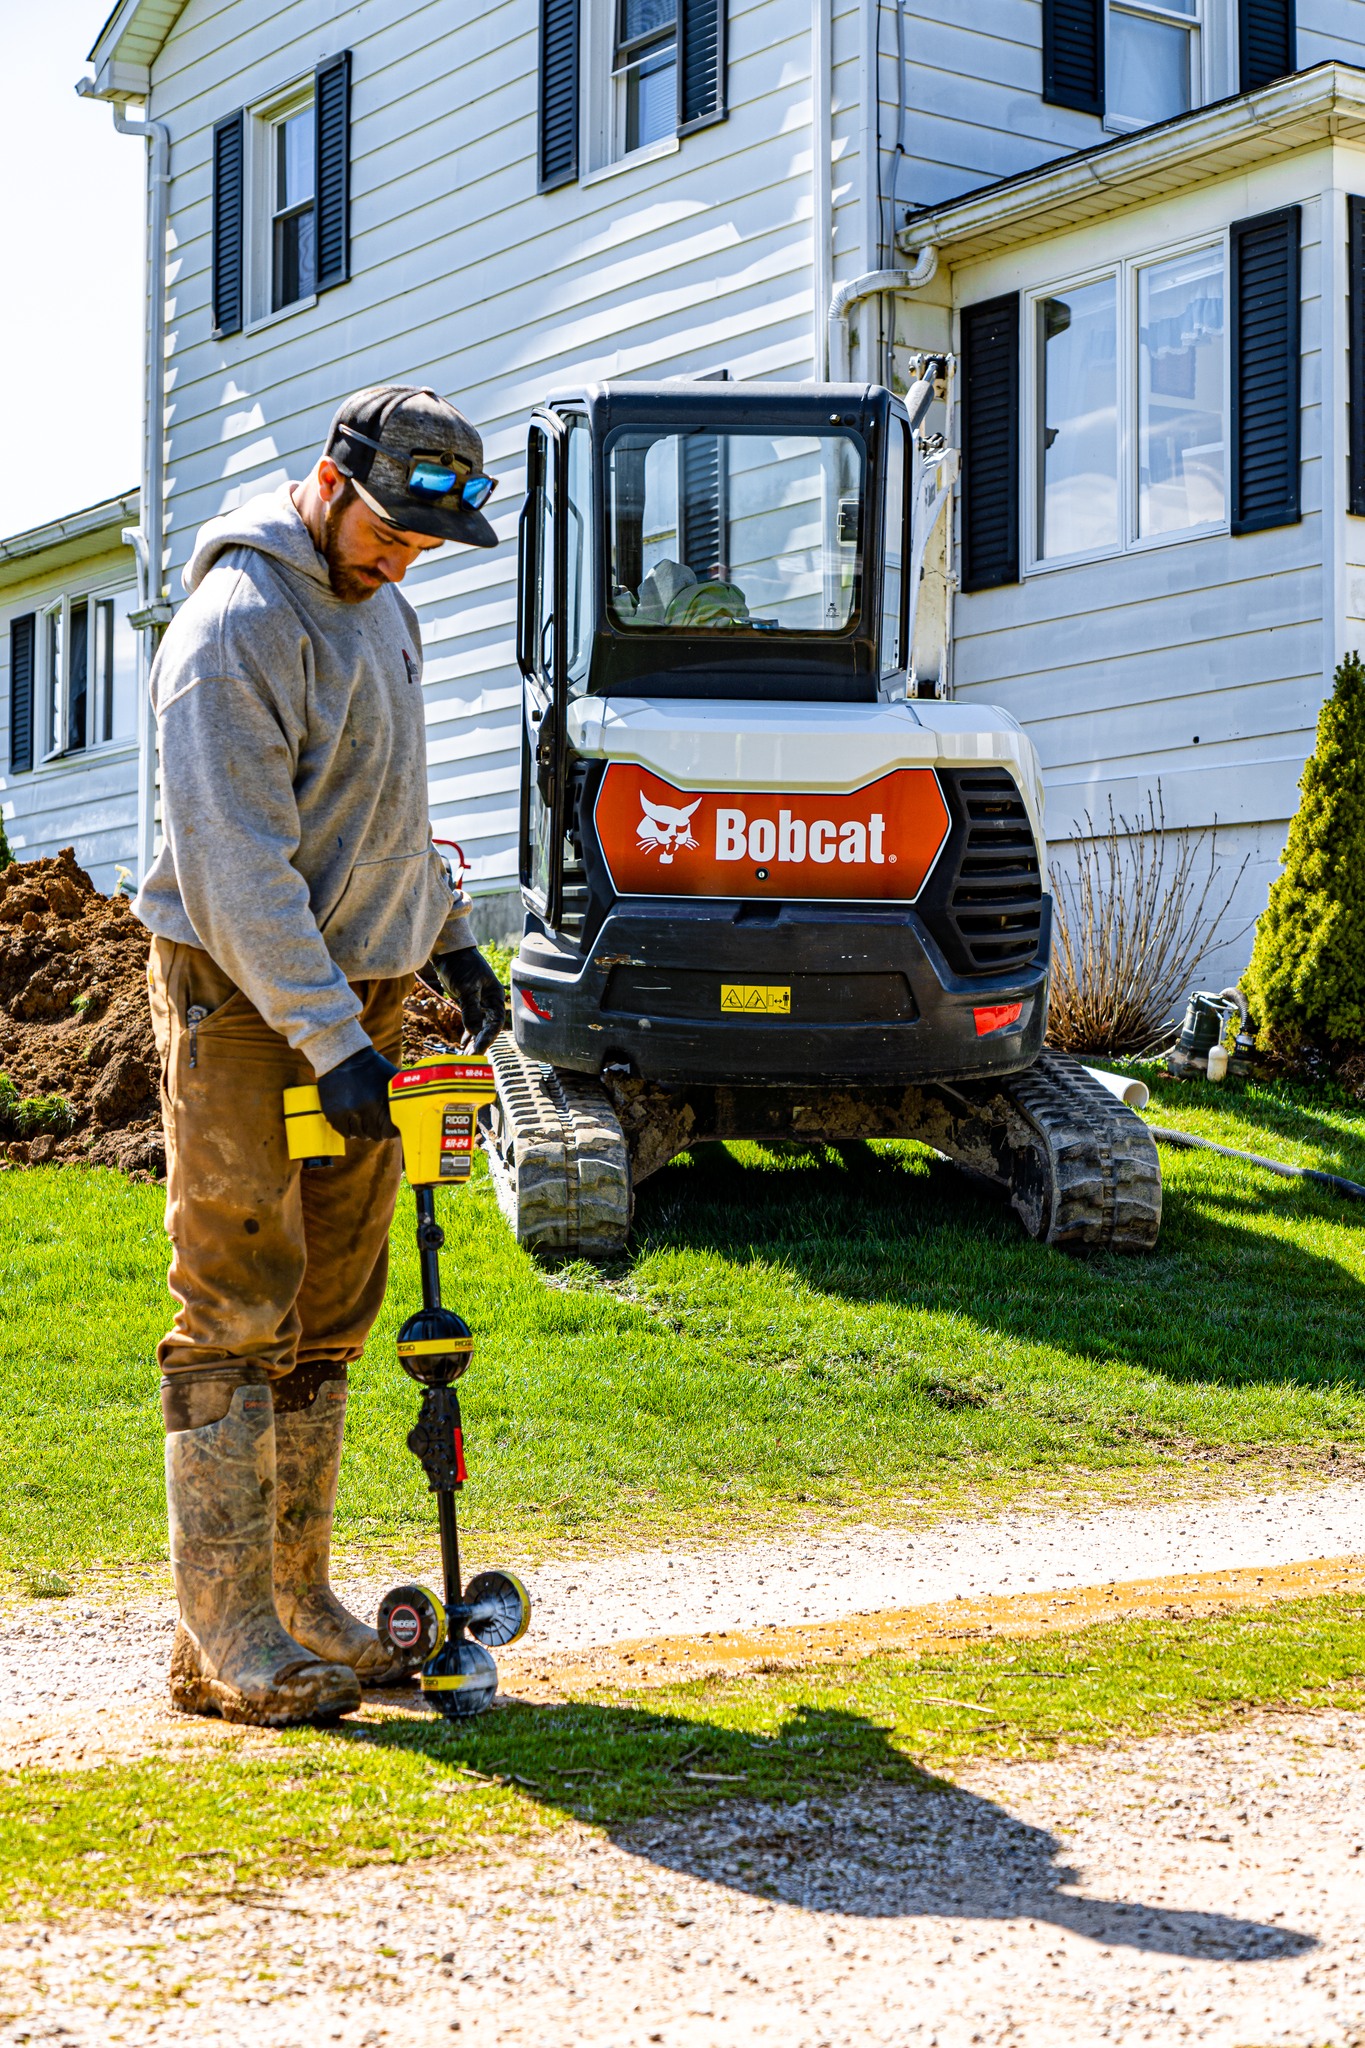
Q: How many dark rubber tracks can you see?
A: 2